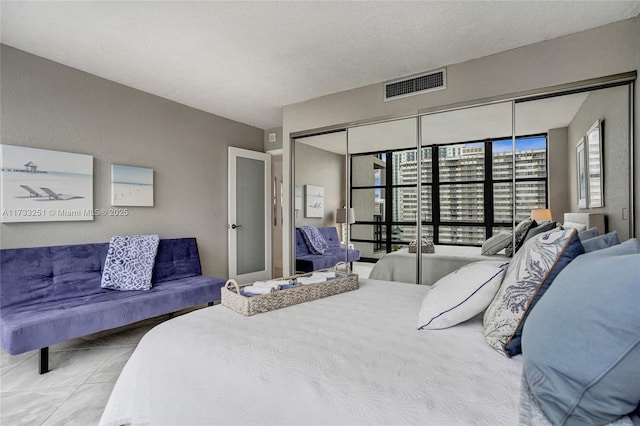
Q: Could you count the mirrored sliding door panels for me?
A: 4